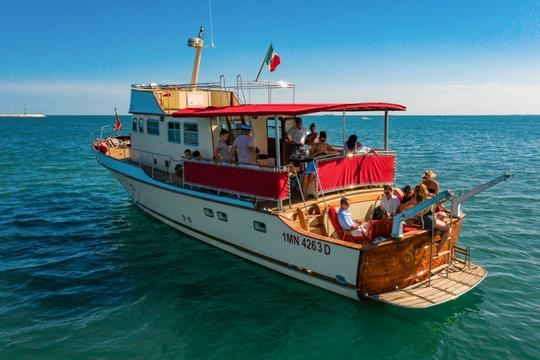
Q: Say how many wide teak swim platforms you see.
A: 1